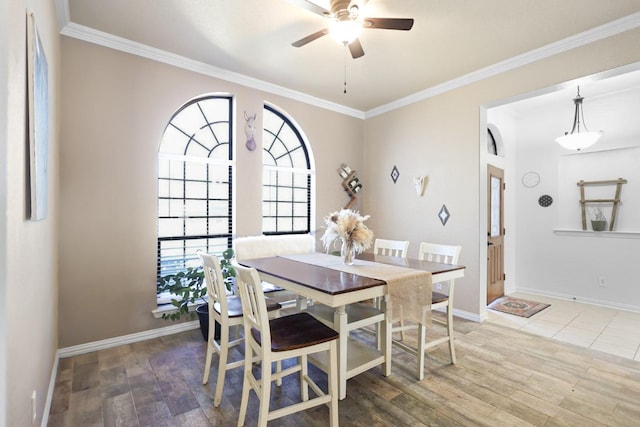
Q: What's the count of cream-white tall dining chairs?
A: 4